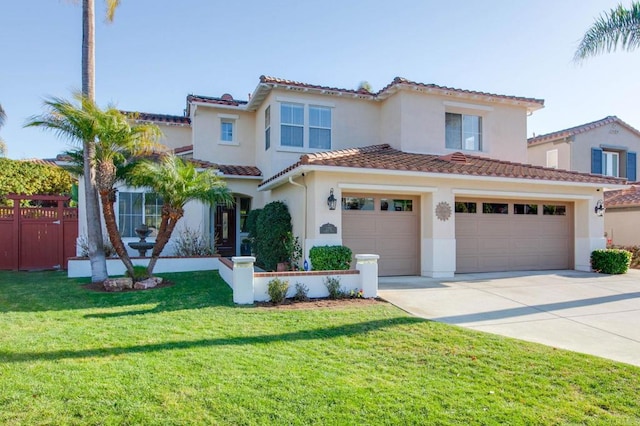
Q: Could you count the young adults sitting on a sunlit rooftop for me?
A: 0